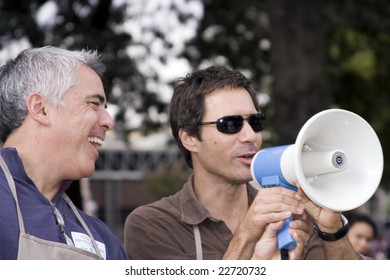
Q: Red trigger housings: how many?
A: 0